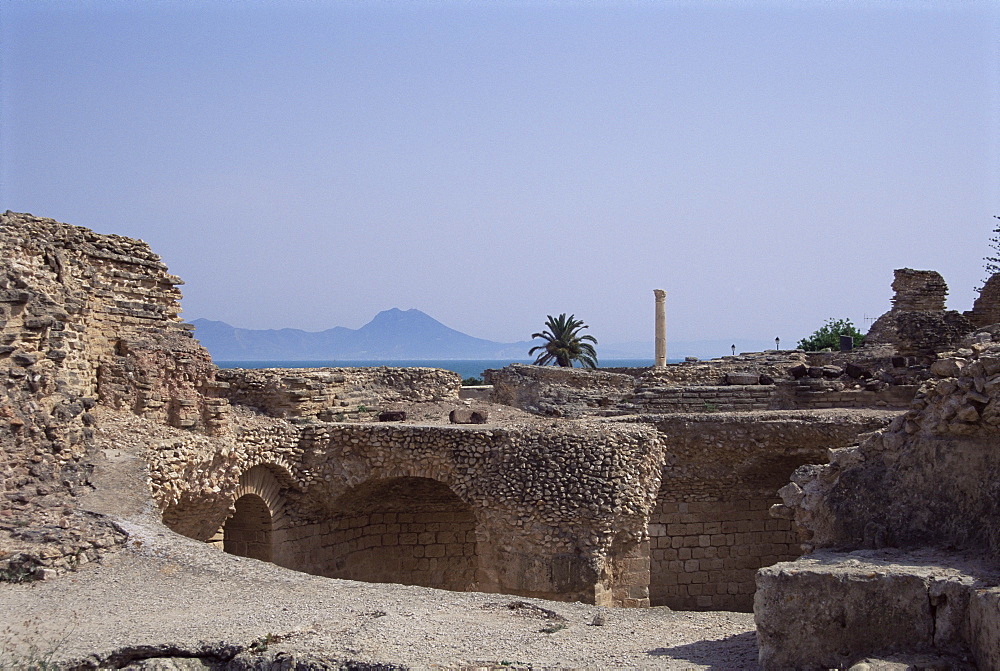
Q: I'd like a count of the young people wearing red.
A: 0